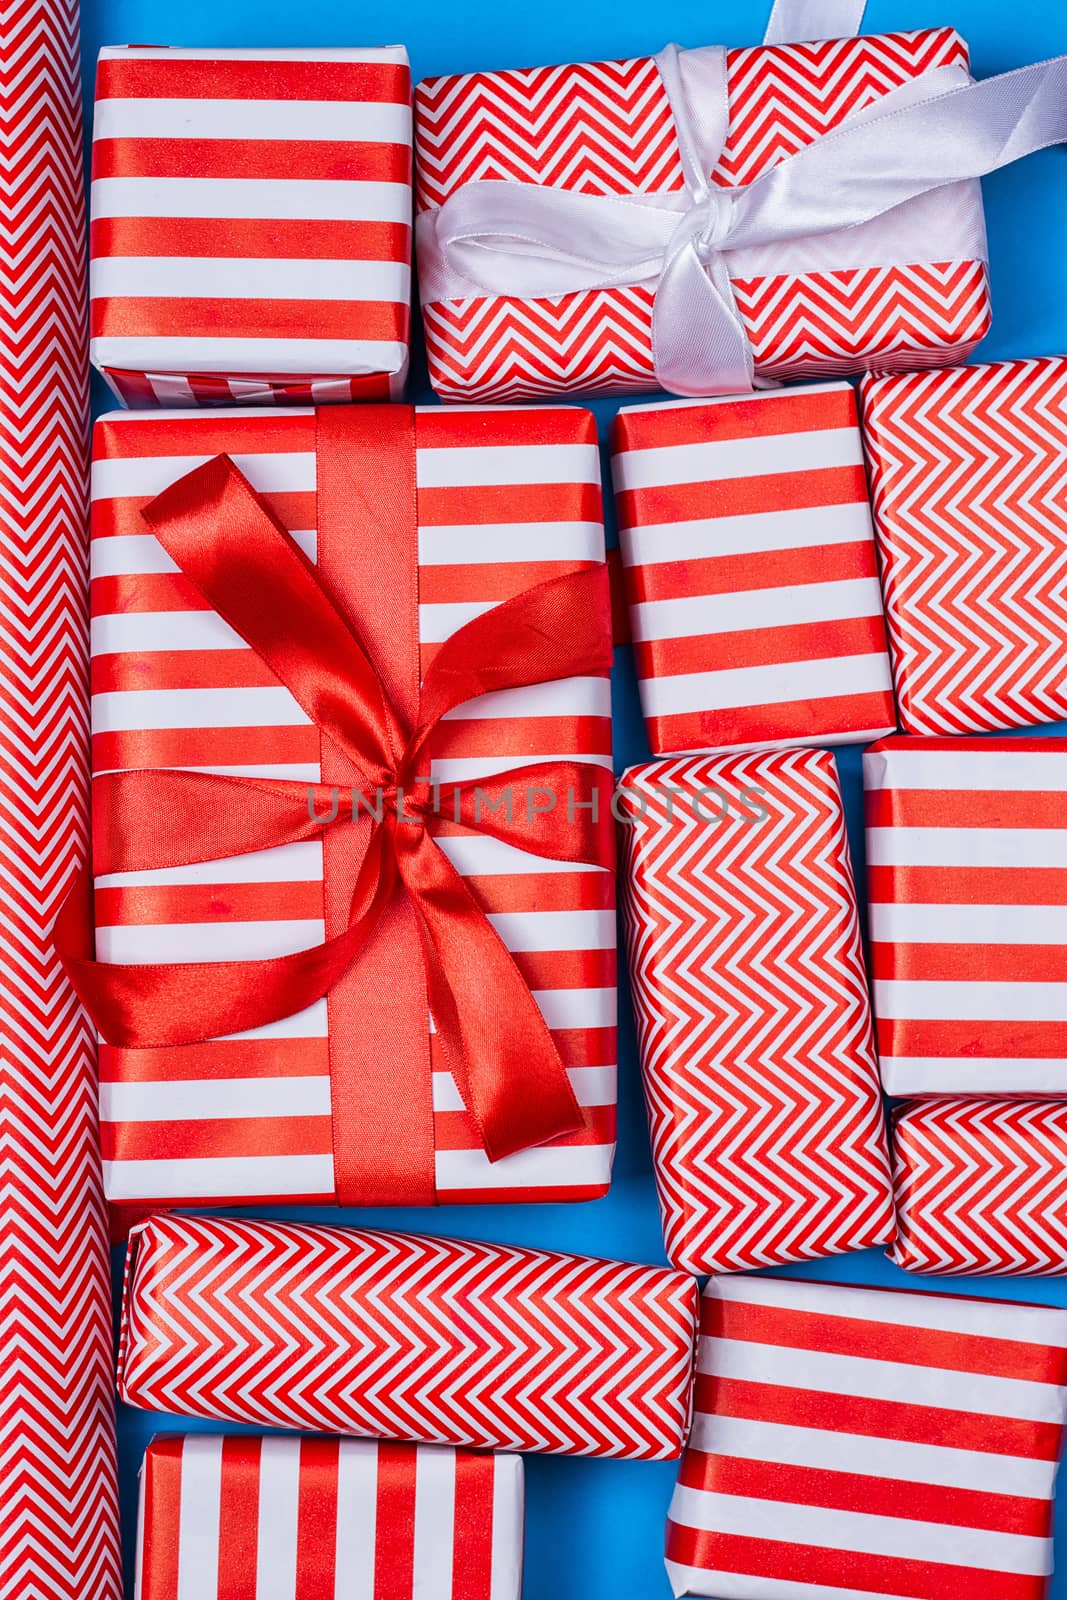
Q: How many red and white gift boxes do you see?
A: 11